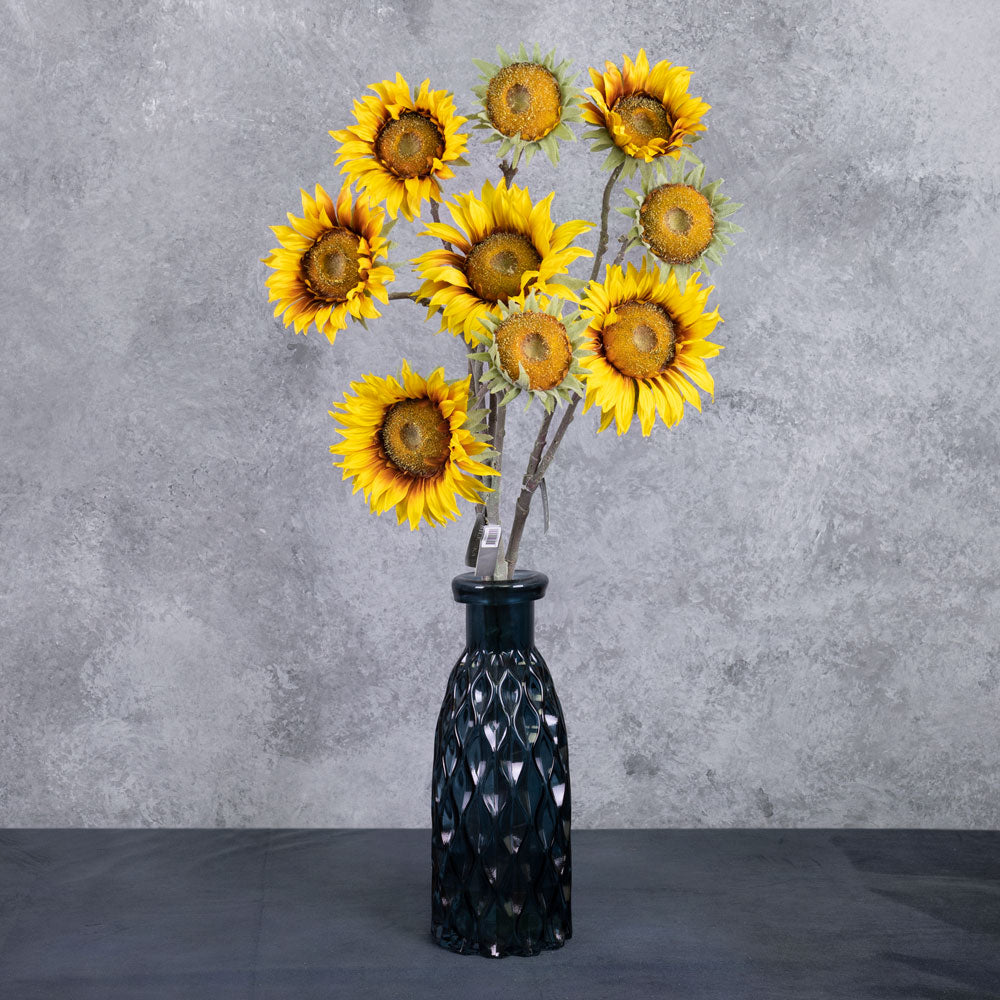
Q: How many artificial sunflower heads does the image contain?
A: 9